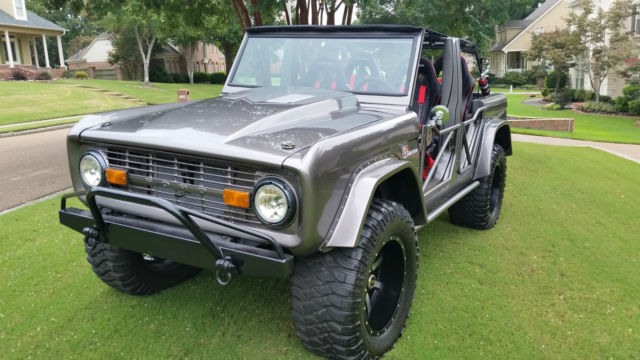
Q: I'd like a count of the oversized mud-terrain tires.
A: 3